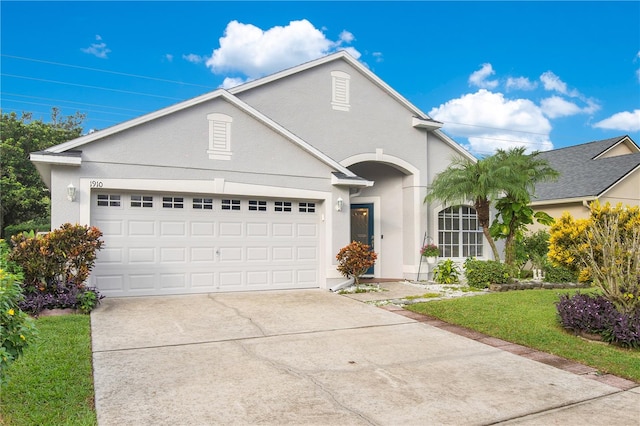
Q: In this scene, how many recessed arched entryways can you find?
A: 1